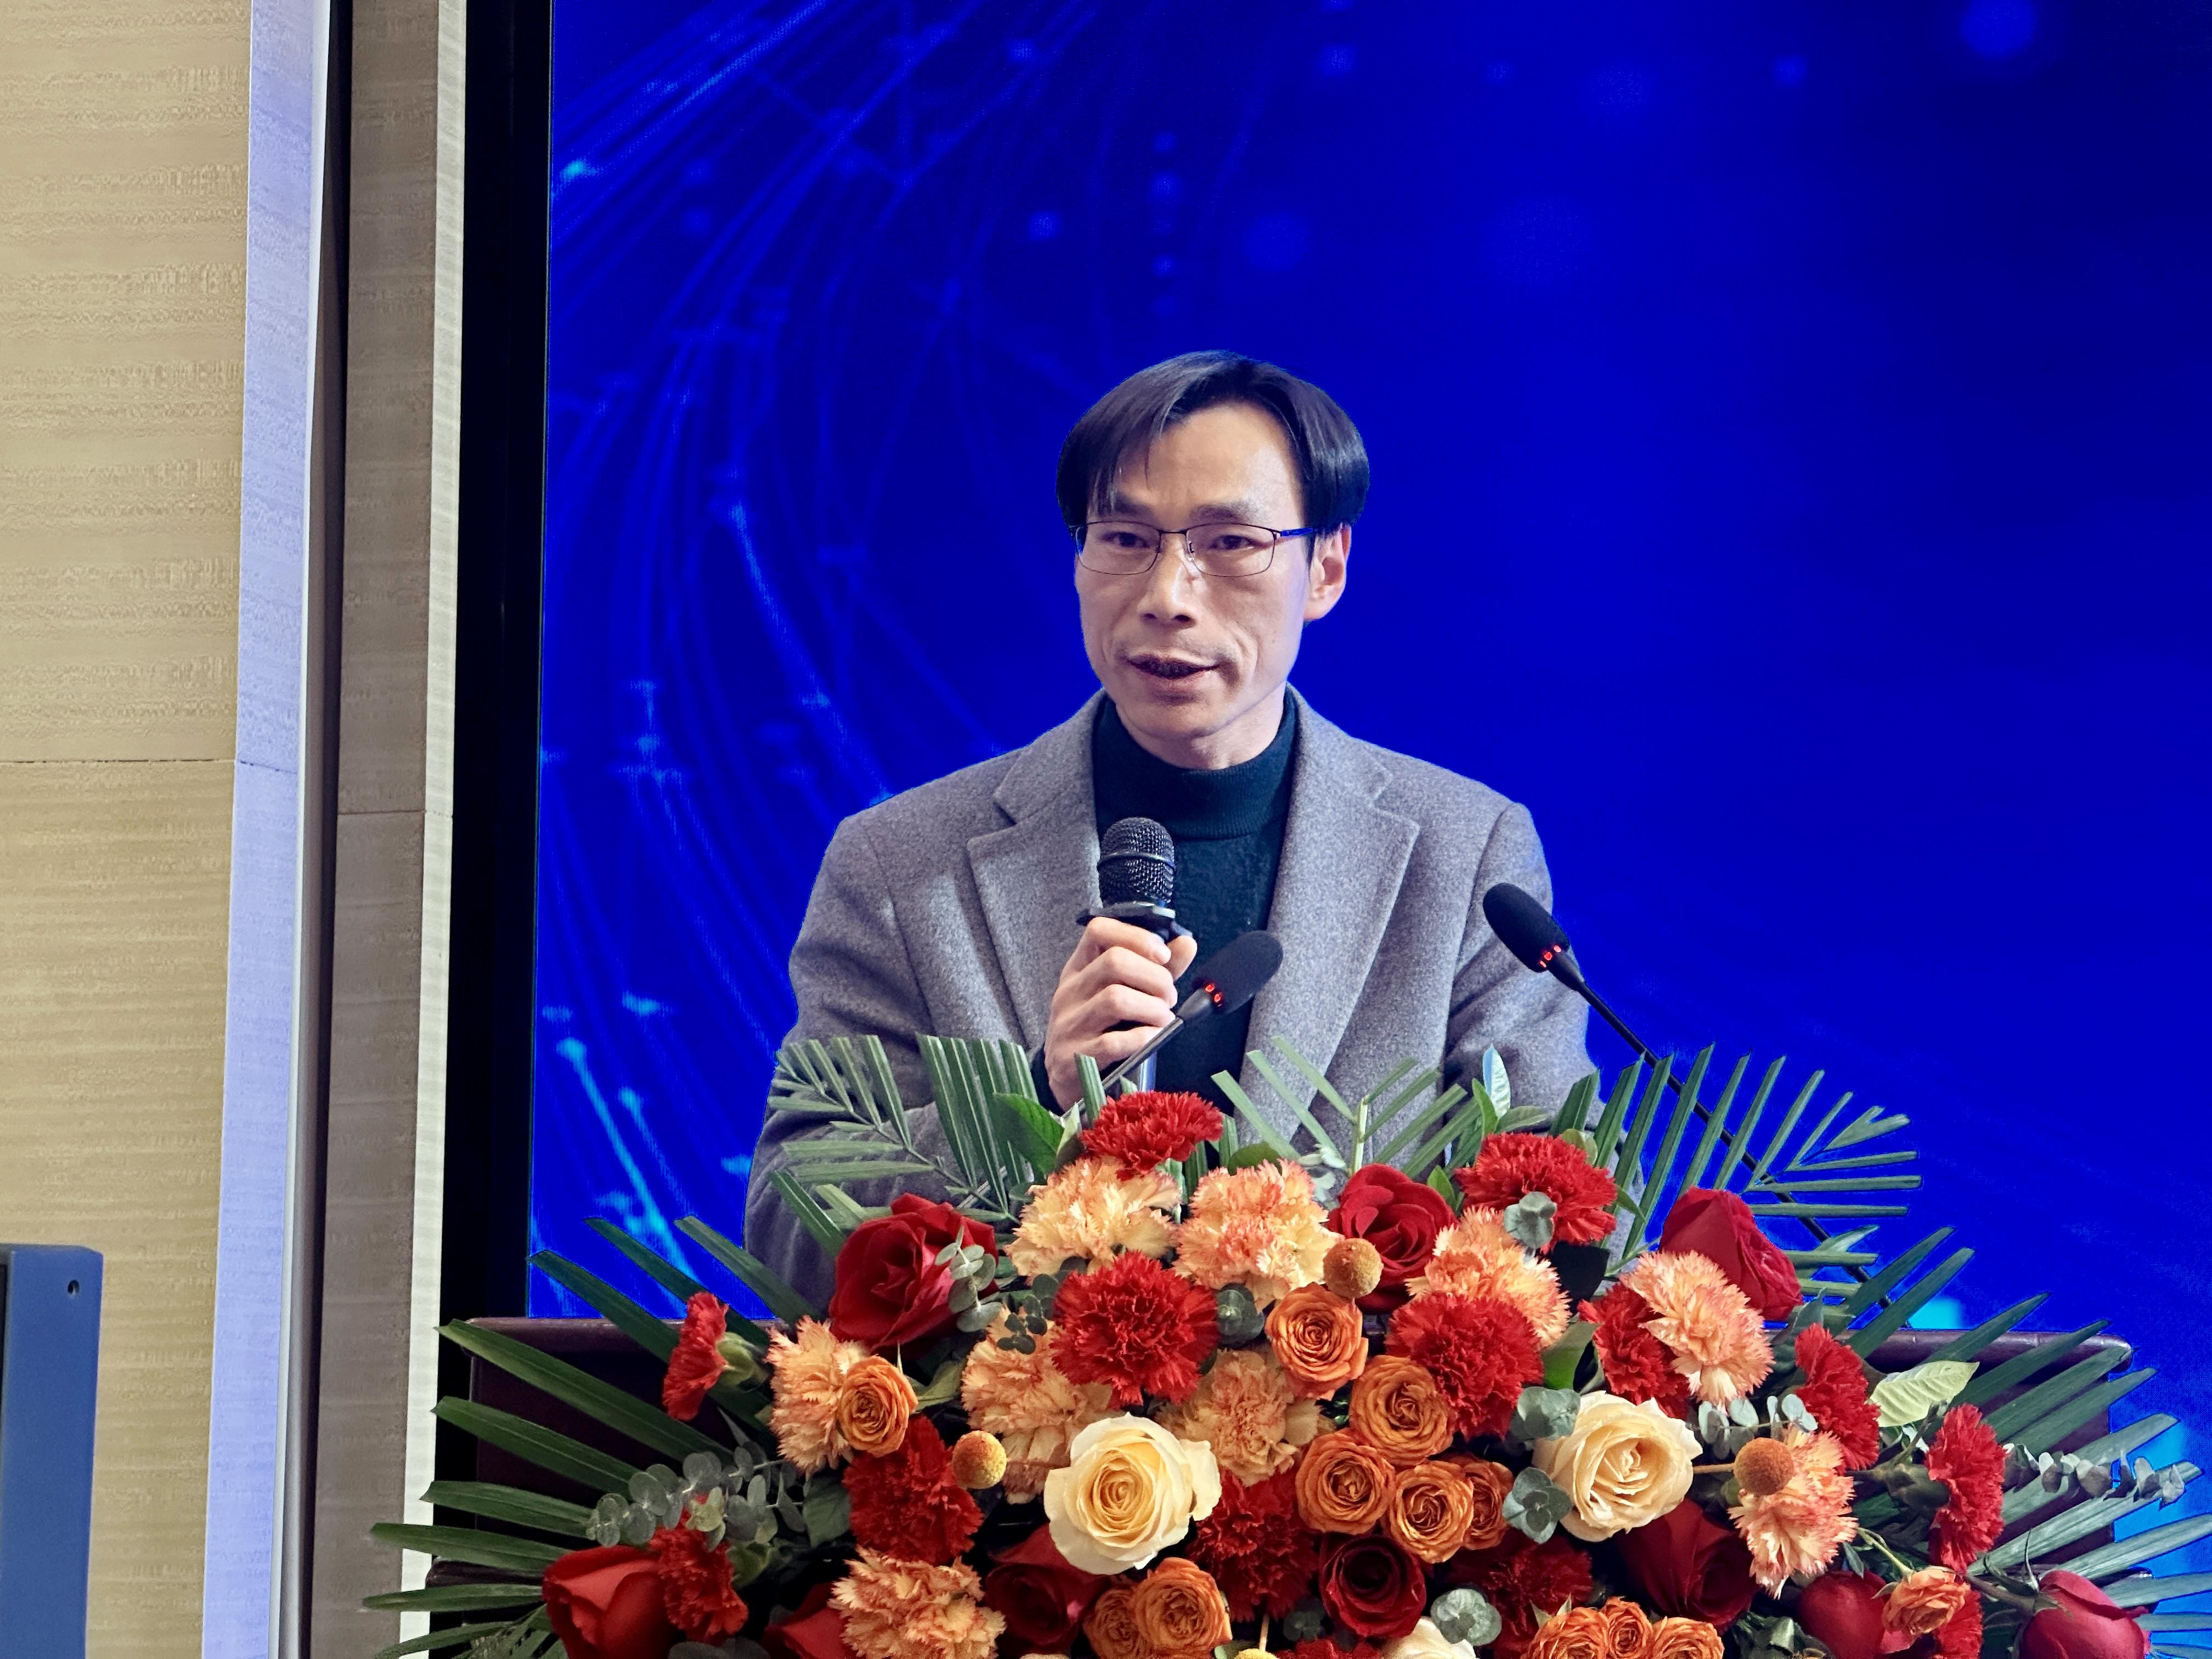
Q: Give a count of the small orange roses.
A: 12